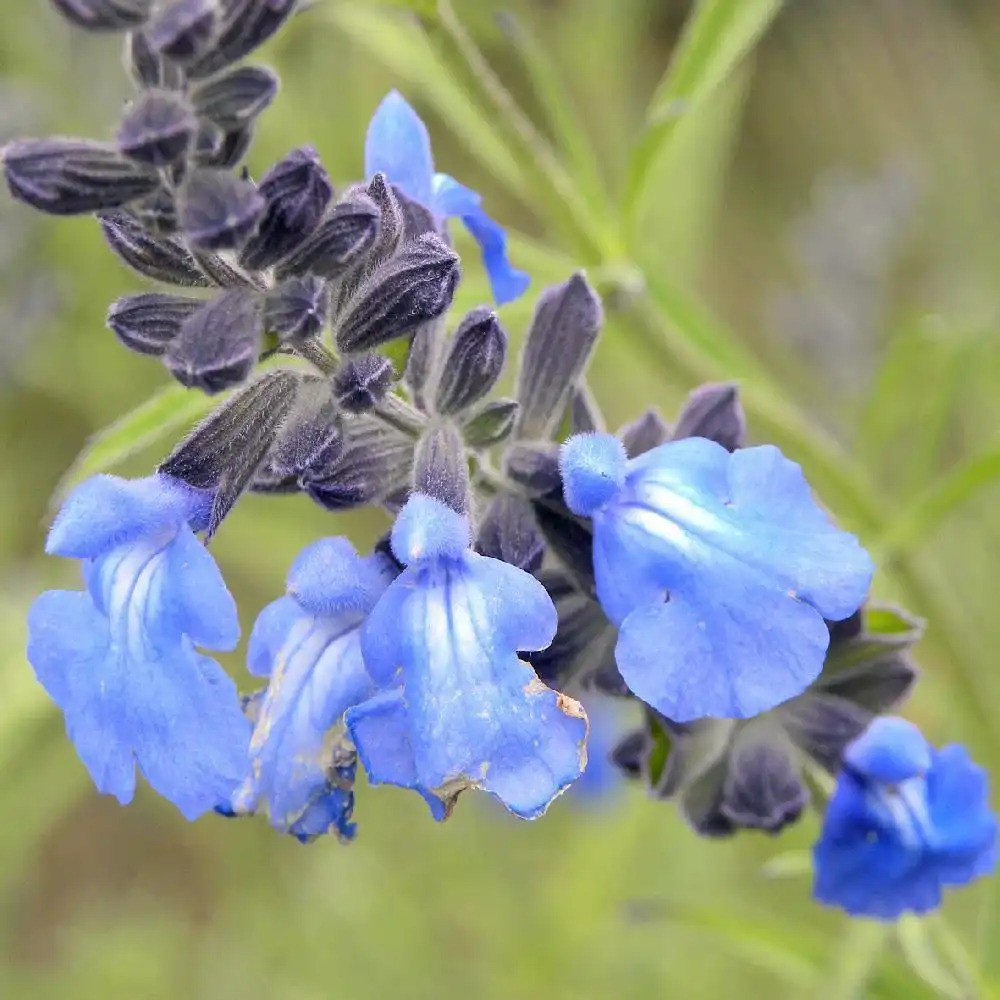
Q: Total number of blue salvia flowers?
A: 6